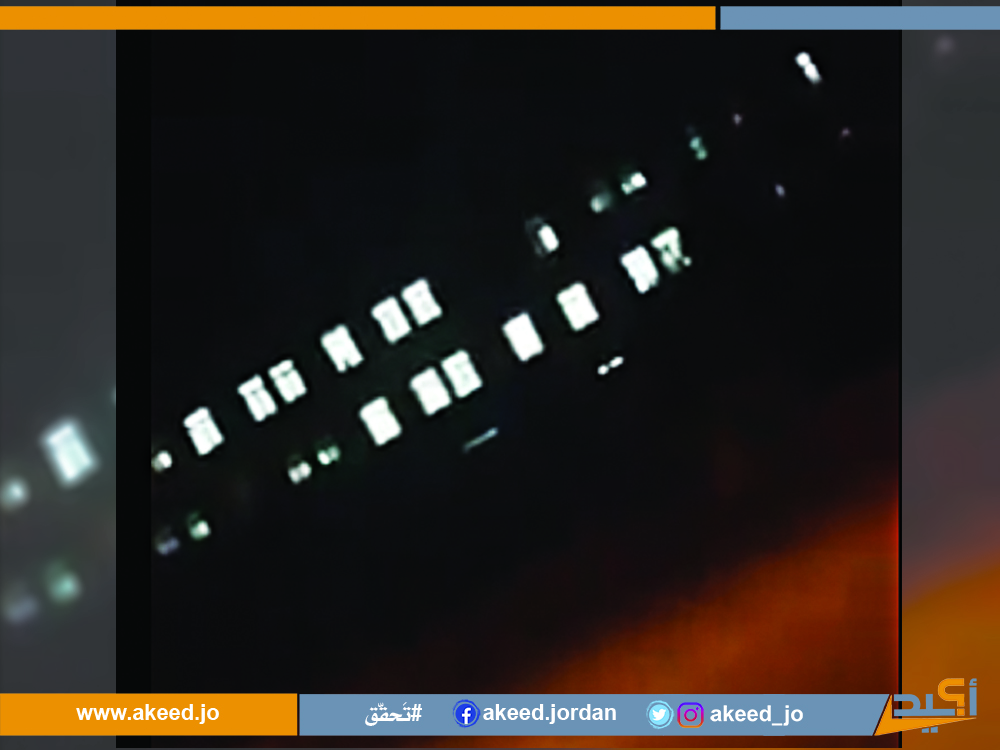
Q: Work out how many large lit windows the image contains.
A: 13